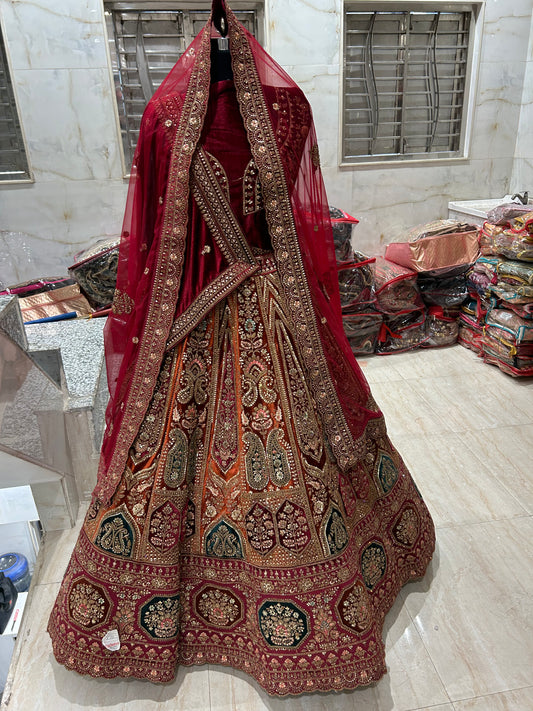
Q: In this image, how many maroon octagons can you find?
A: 4